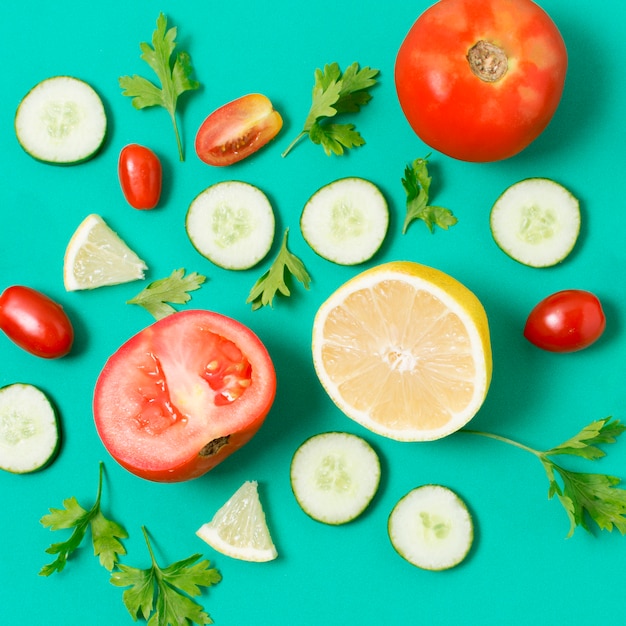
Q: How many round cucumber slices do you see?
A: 7